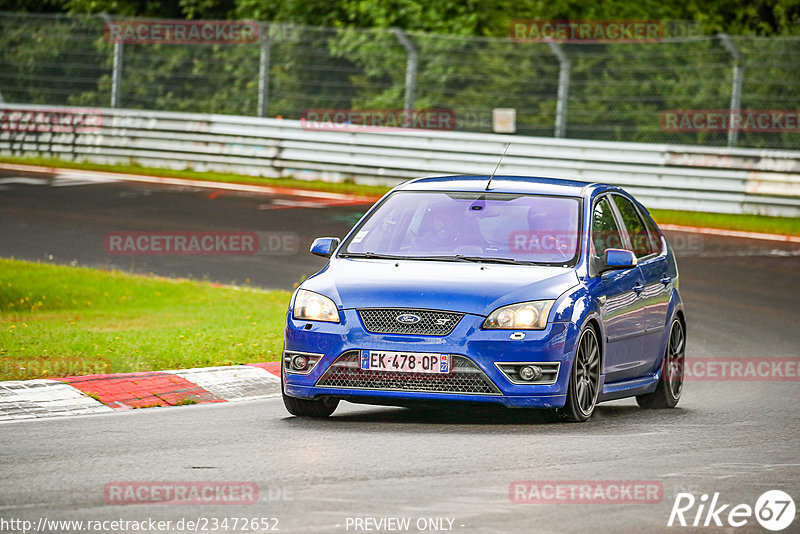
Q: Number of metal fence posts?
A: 5